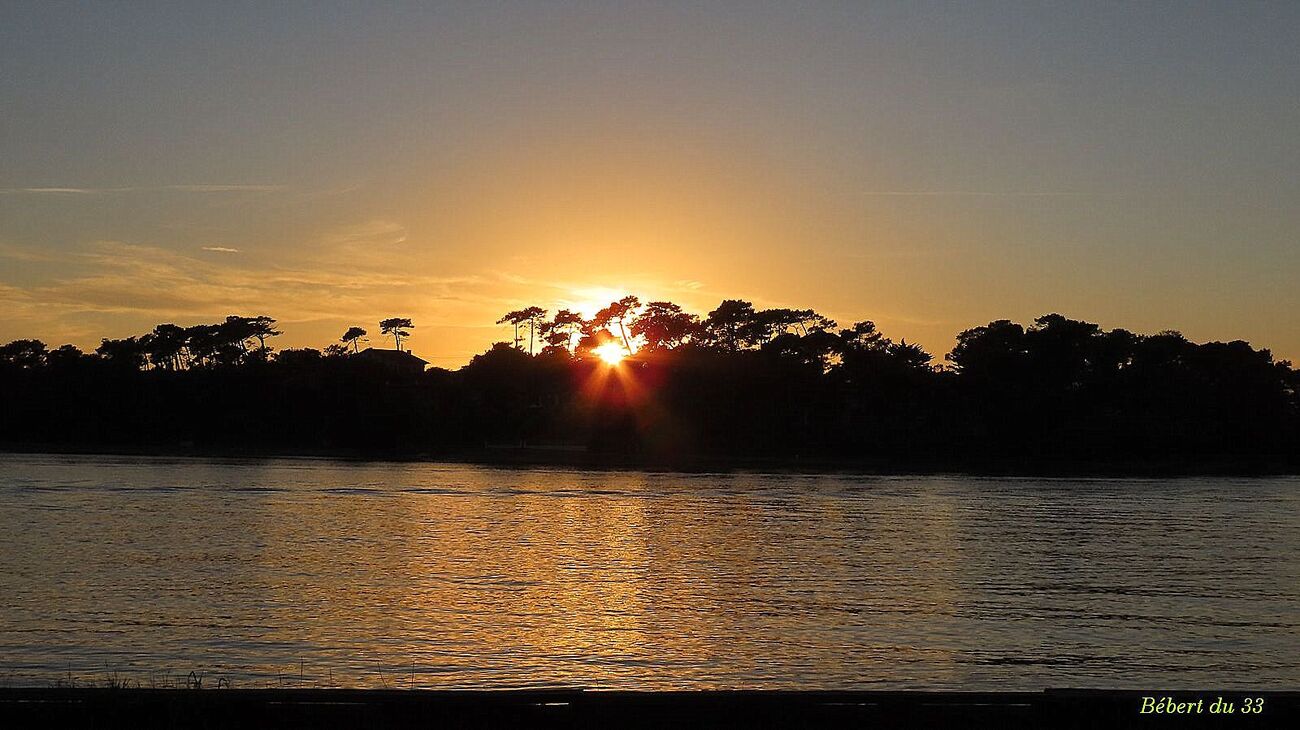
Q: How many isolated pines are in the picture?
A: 2